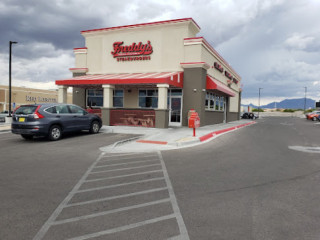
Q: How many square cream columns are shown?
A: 3